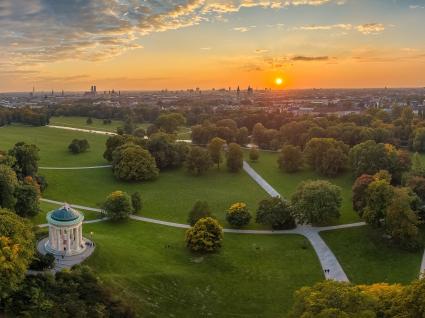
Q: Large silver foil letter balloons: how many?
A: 0